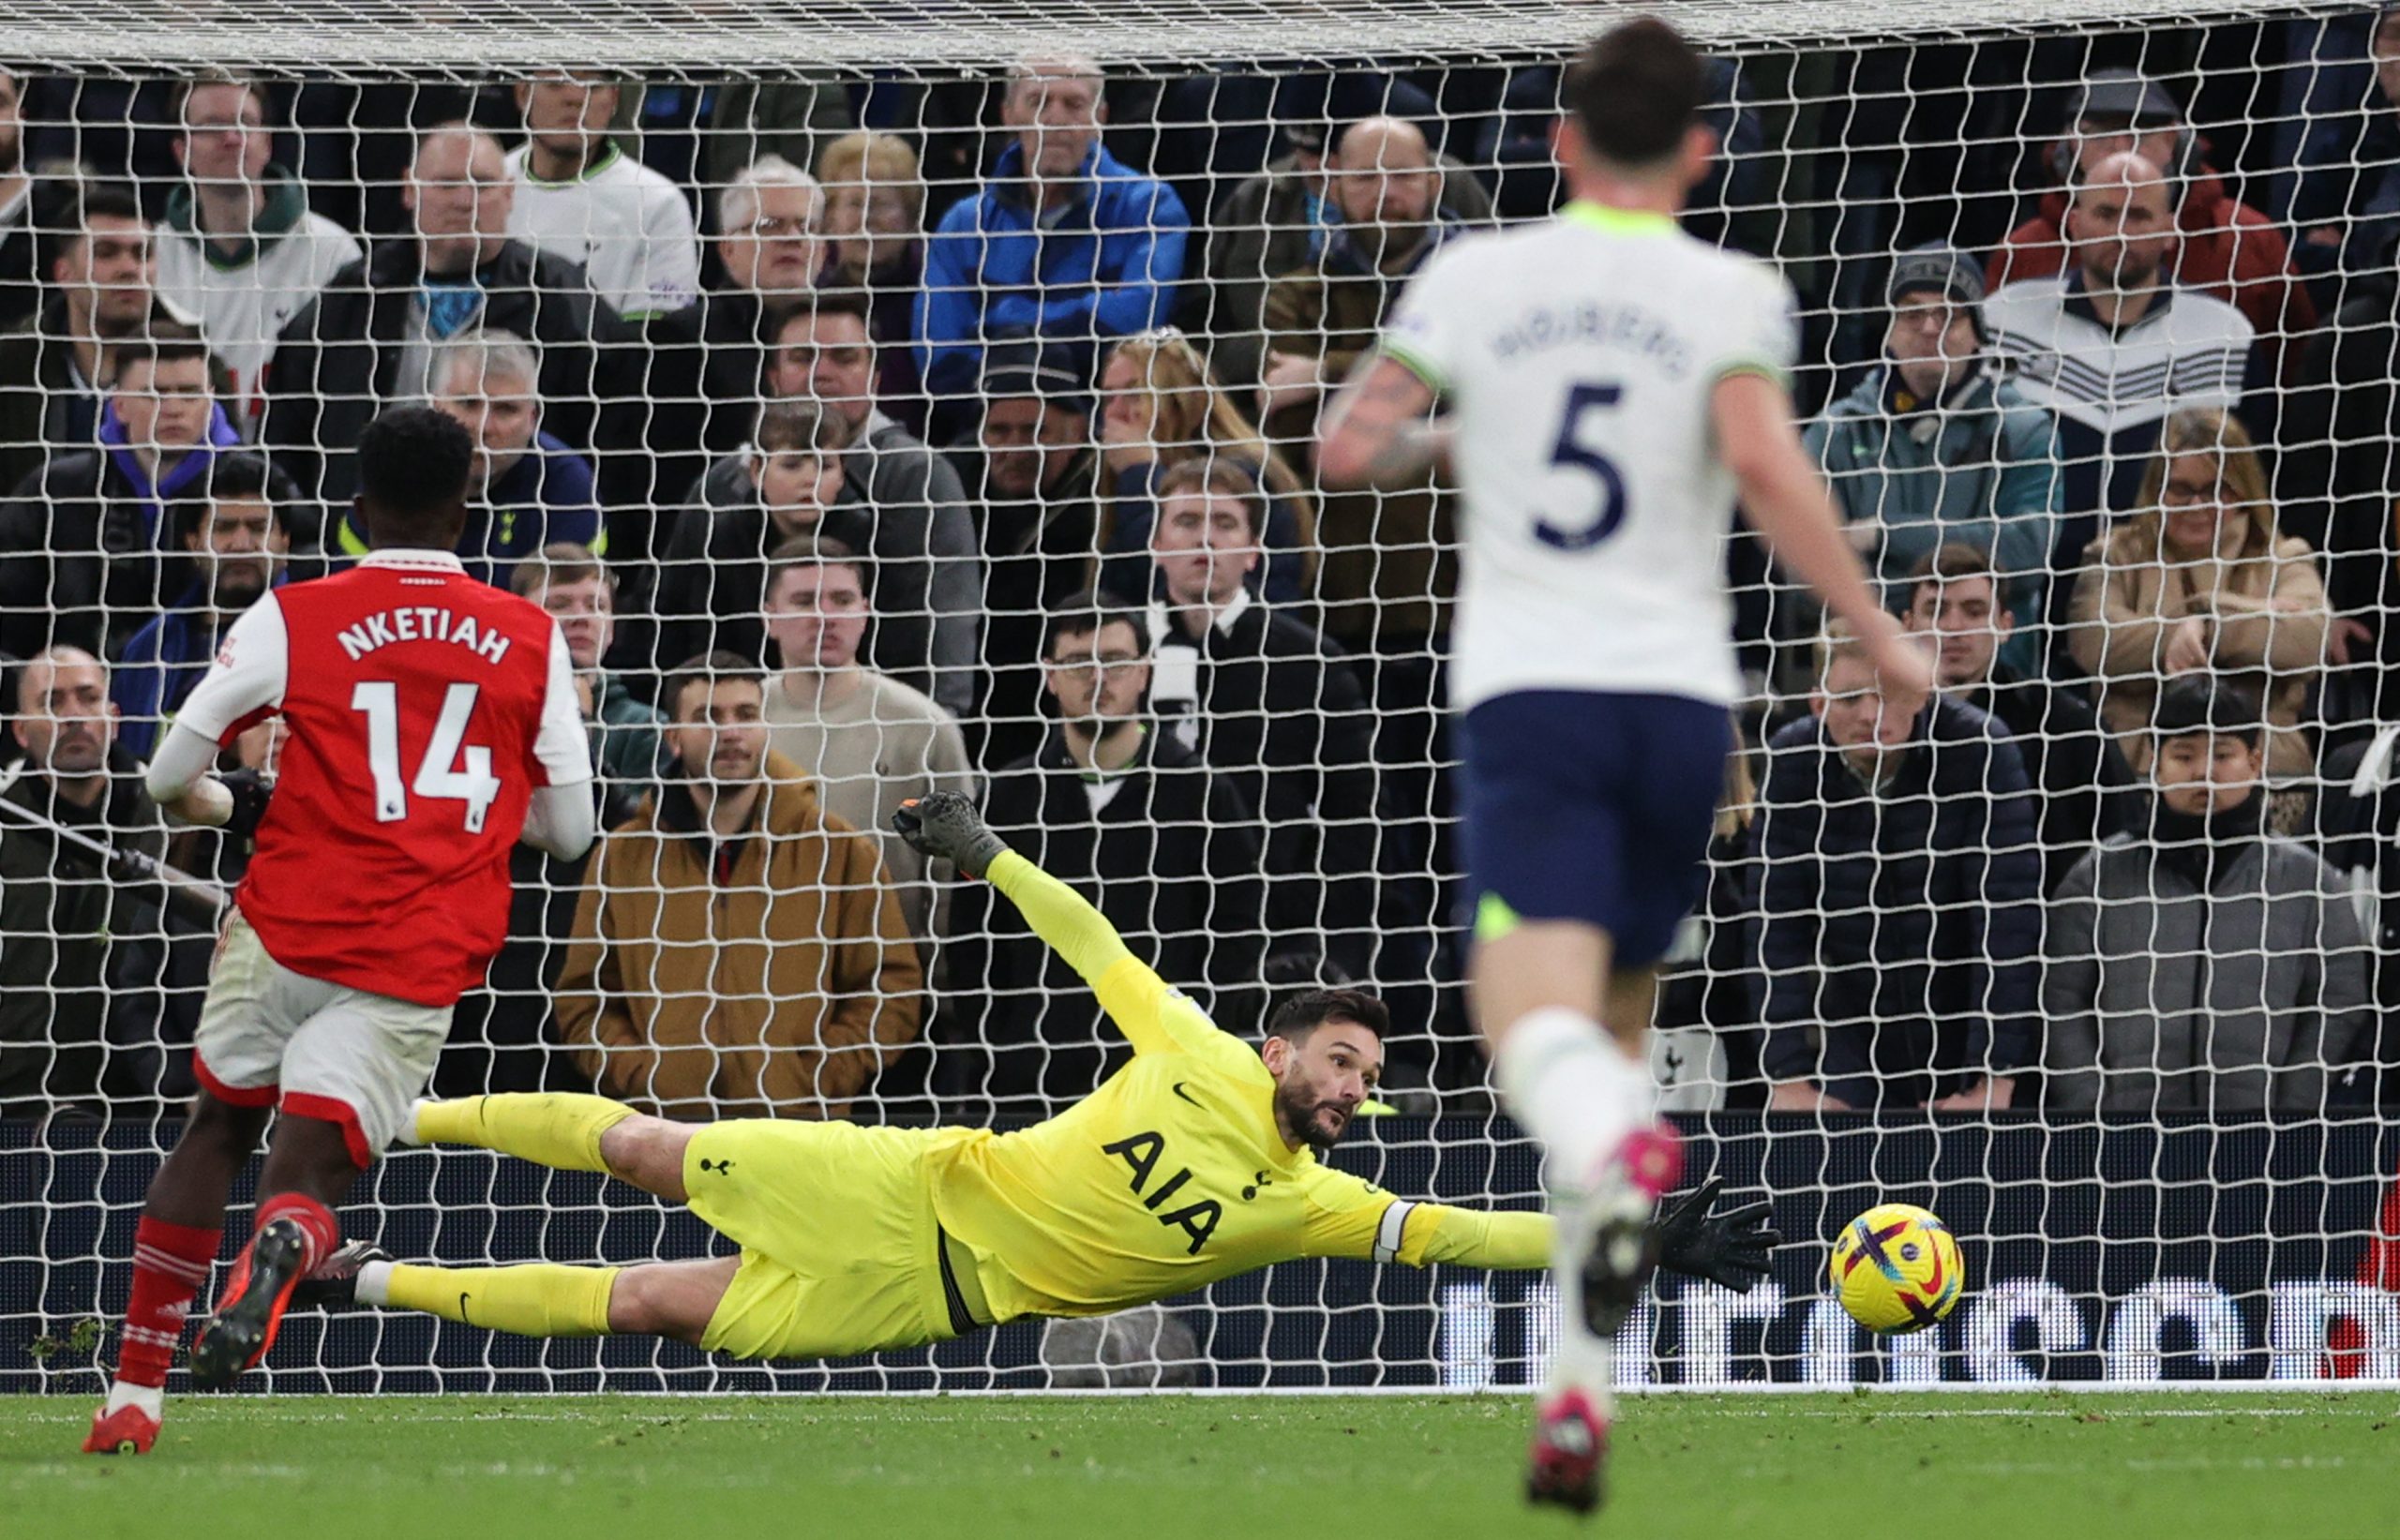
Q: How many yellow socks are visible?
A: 2